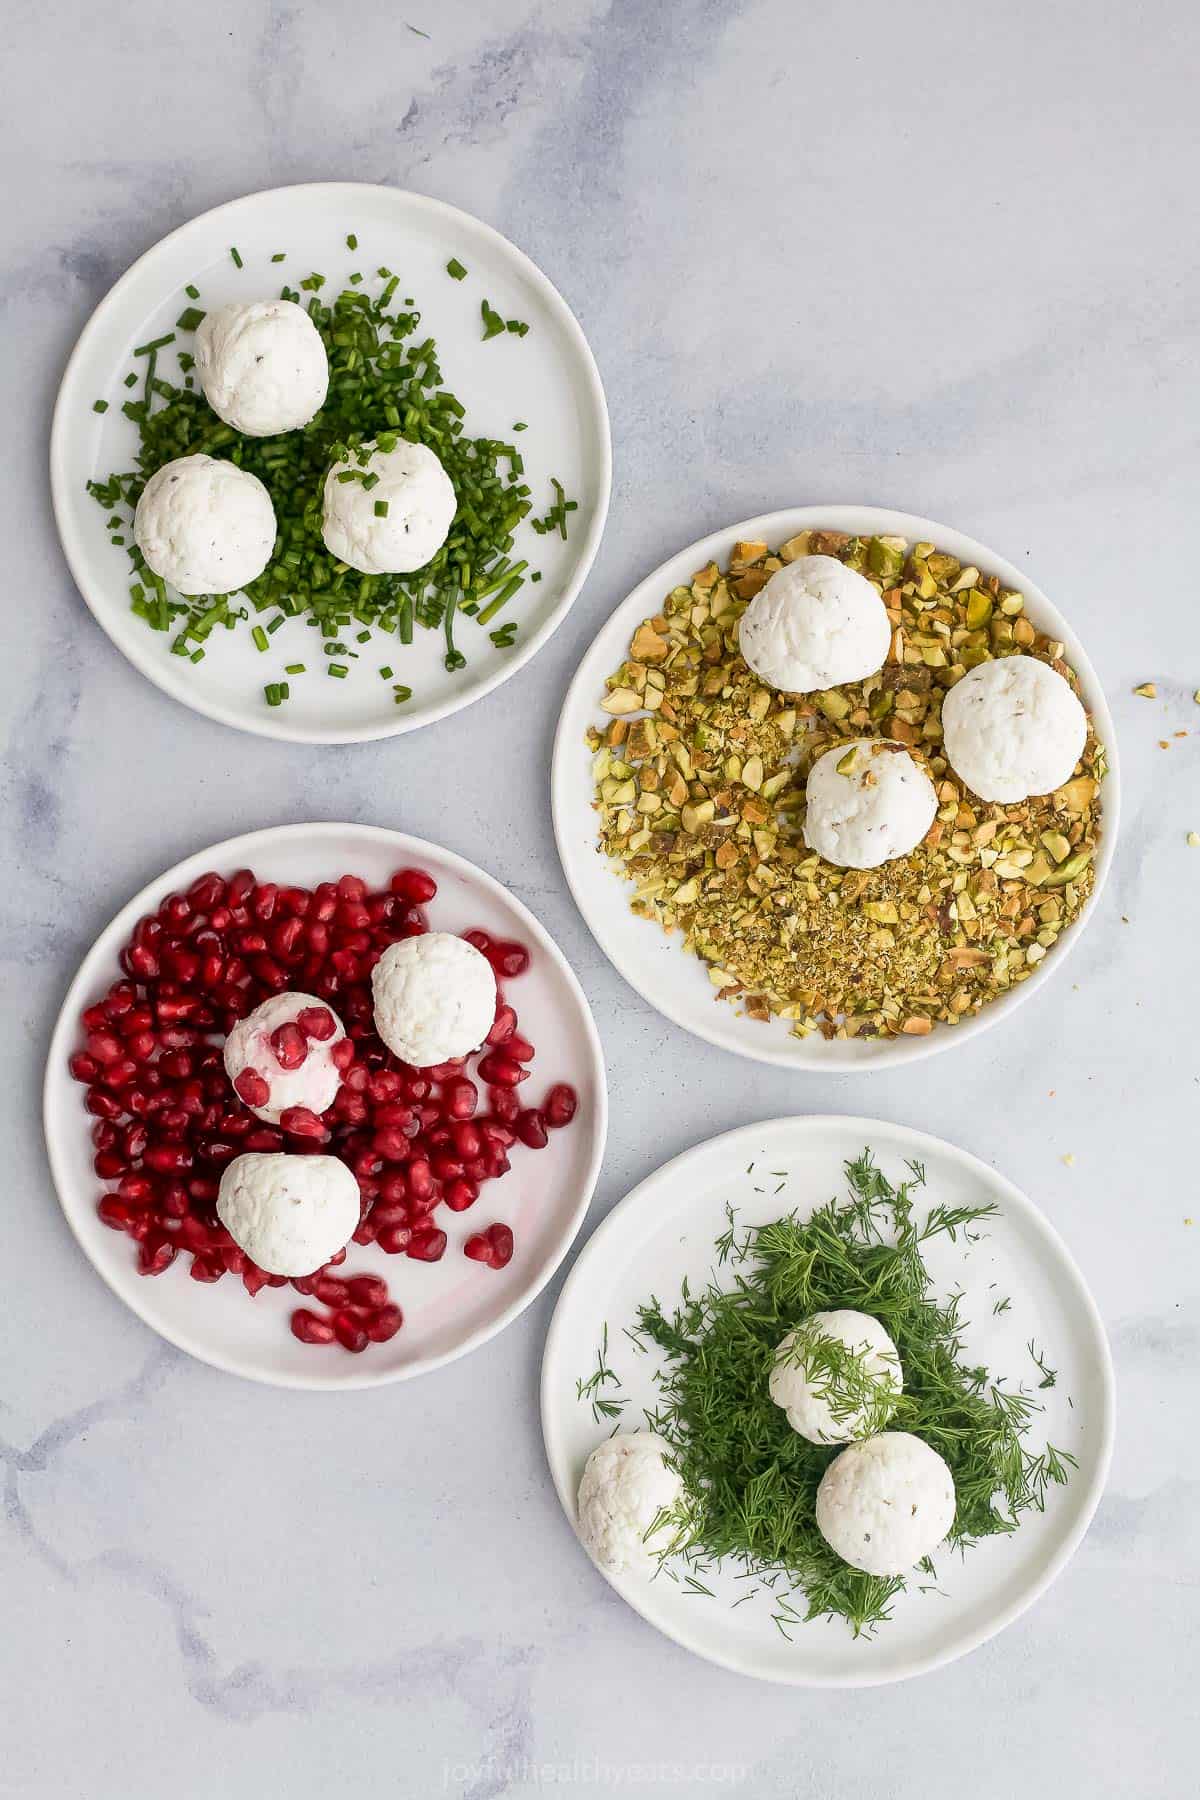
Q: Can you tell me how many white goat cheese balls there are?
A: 12